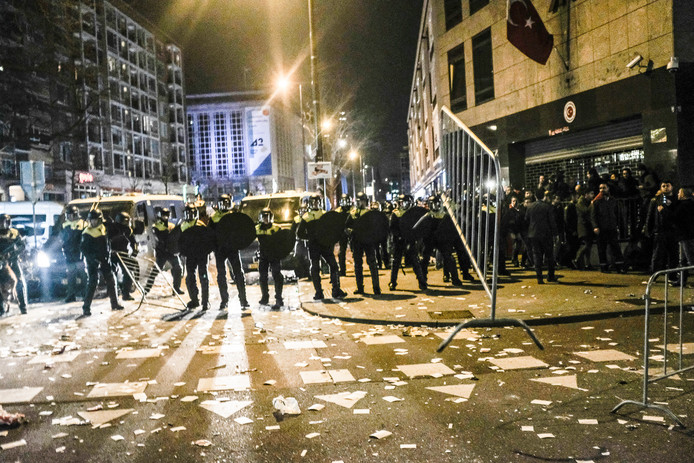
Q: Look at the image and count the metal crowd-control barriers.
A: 3